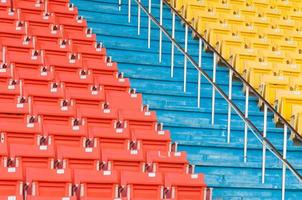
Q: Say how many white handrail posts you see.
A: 13